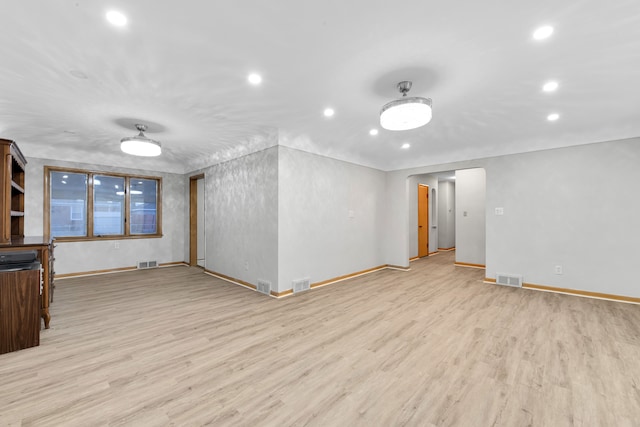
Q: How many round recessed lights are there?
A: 8